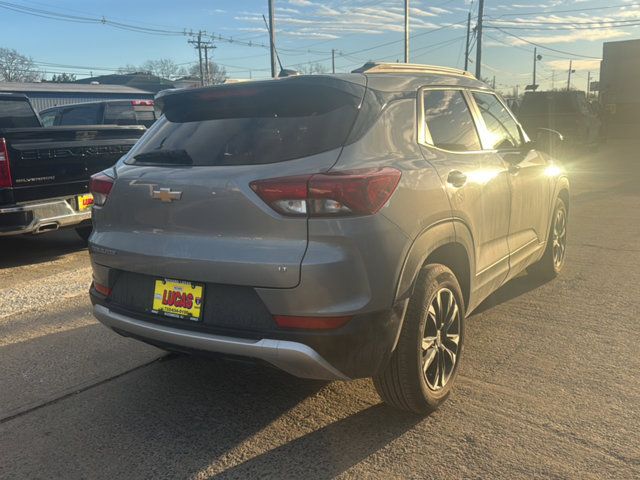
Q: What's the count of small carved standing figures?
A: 0